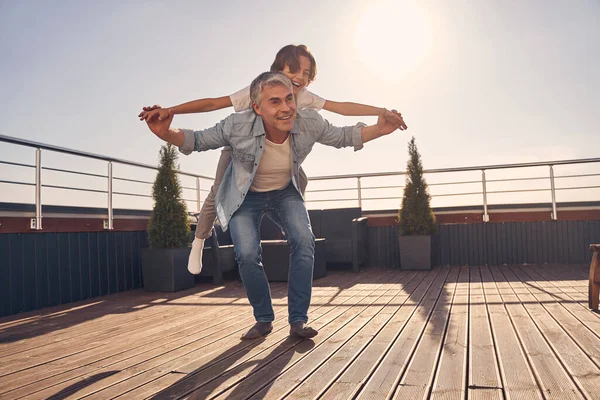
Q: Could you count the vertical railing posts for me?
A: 6